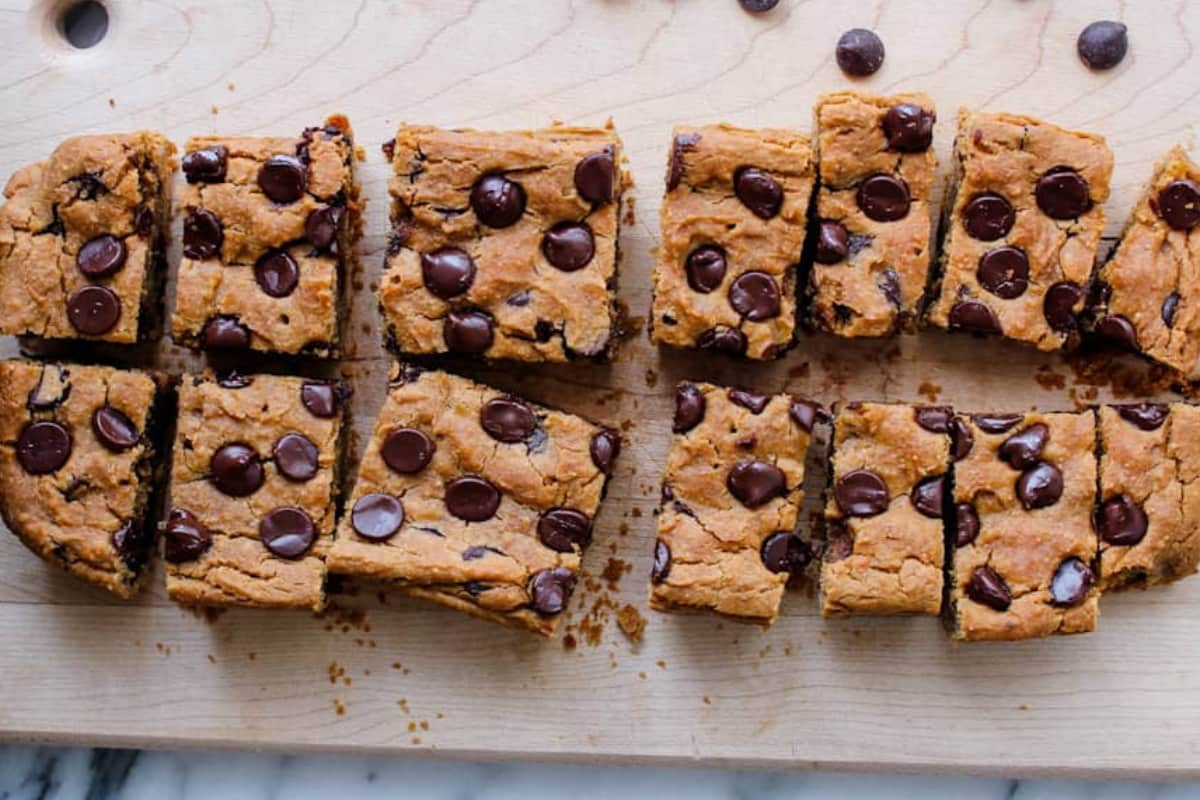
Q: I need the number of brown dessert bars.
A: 14